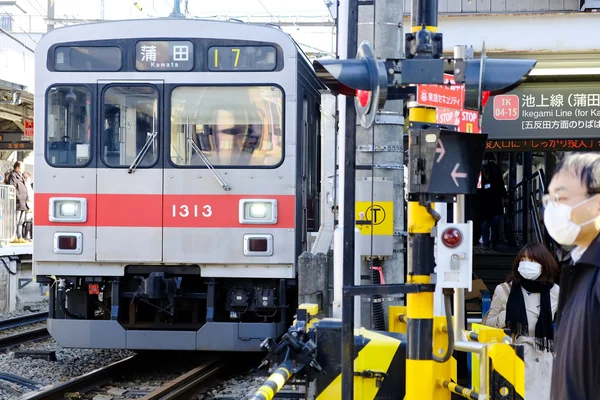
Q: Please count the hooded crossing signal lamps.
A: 2